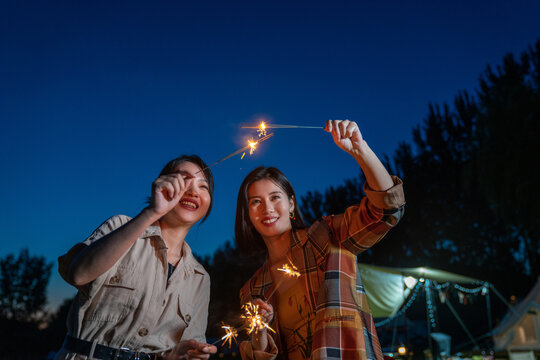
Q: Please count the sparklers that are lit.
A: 5